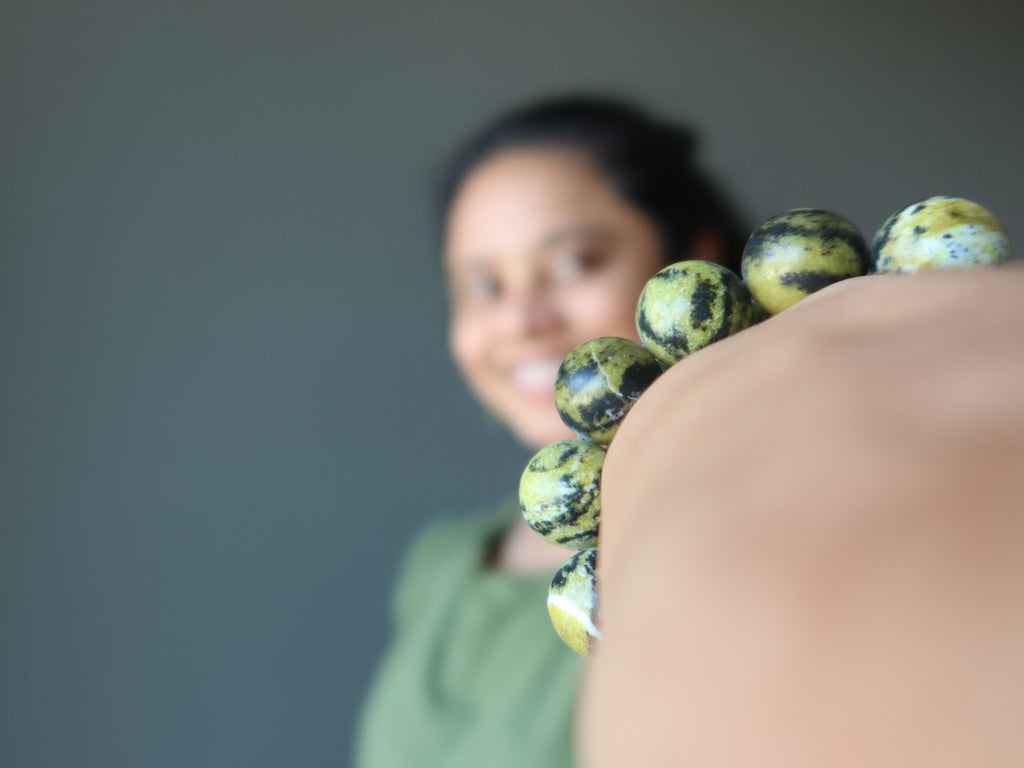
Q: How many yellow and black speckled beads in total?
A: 6